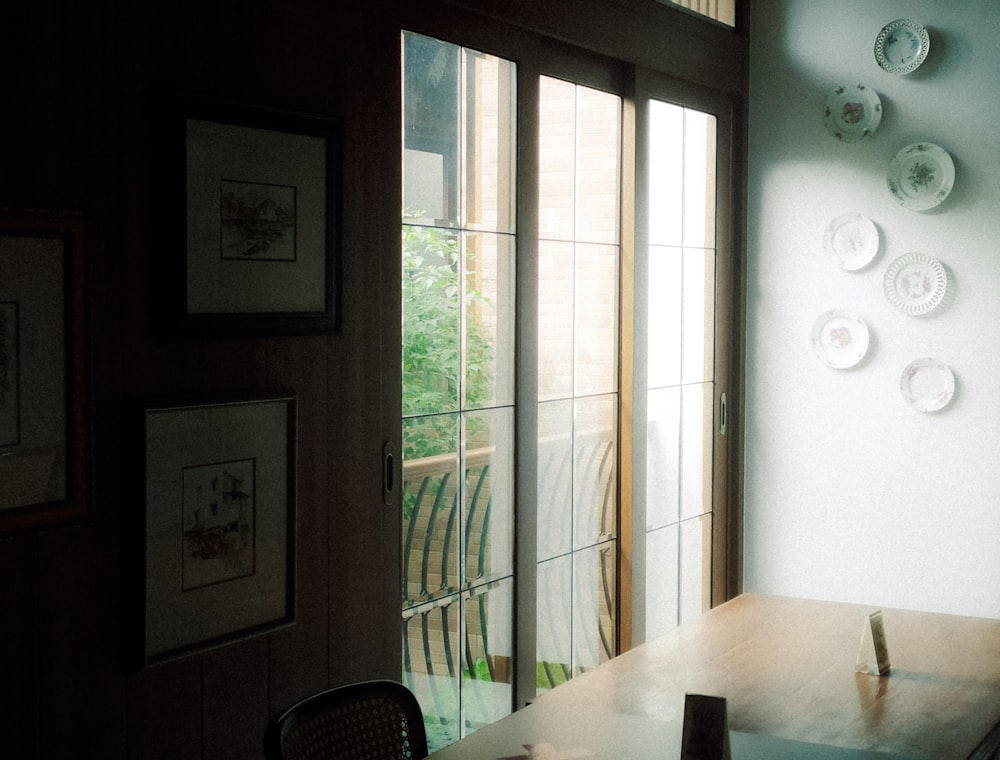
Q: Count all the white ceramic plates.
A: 7